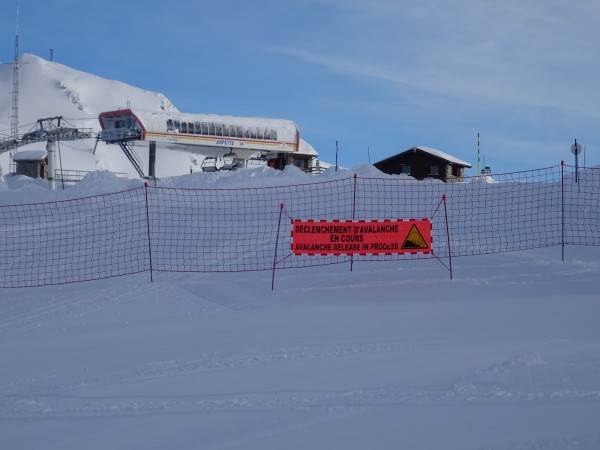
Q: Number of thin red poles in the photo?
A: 5